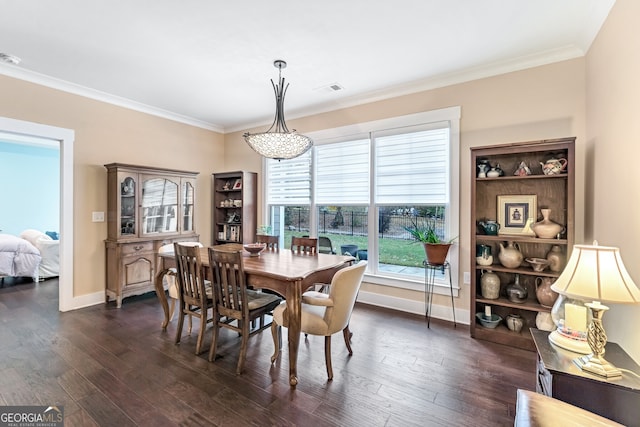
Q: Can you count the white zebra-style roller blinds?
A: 3